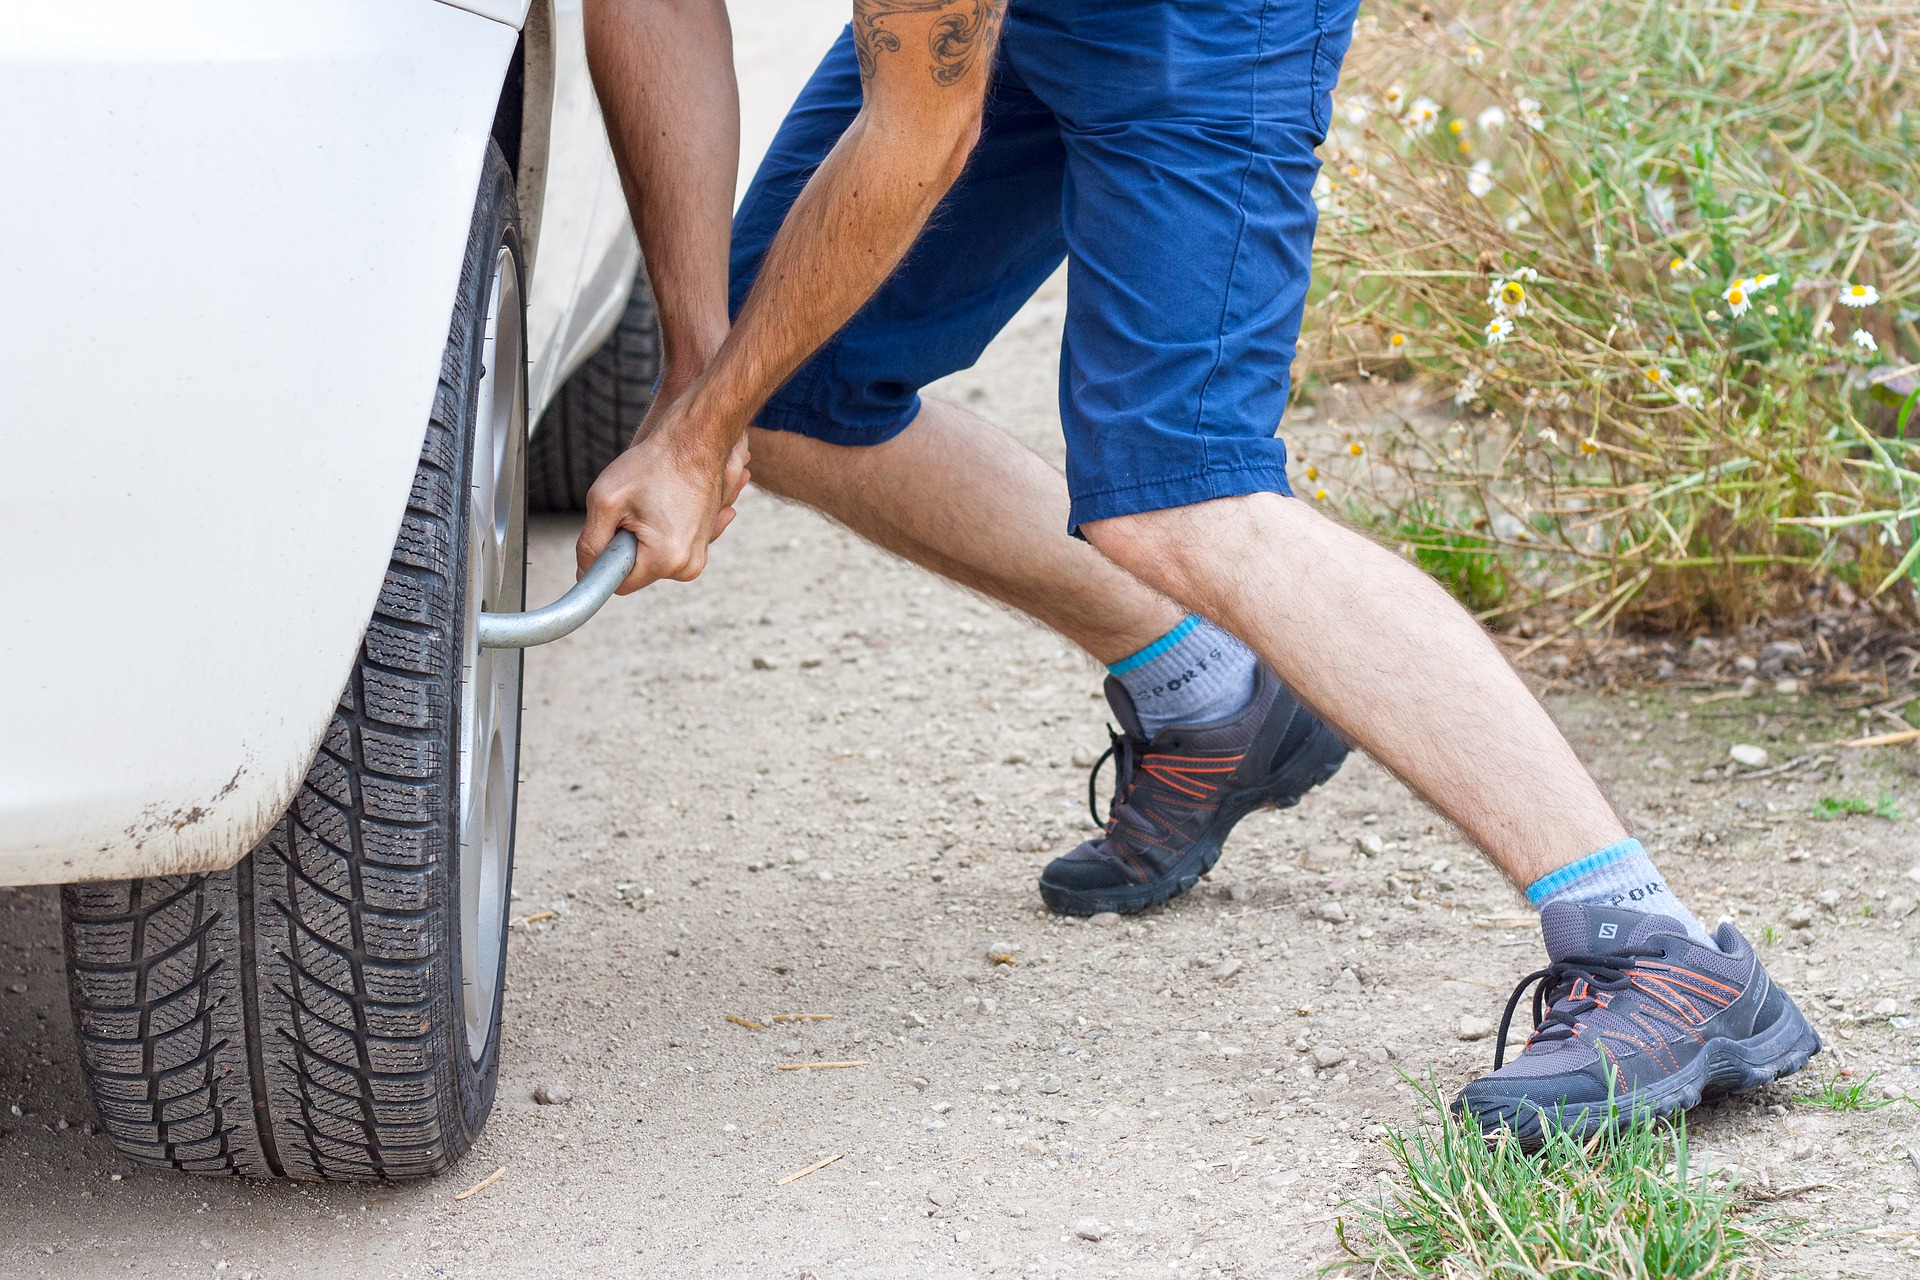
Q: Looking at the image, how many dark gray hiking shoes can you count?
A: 2